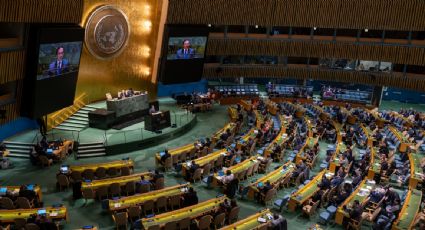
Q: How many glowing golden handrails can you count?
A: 1